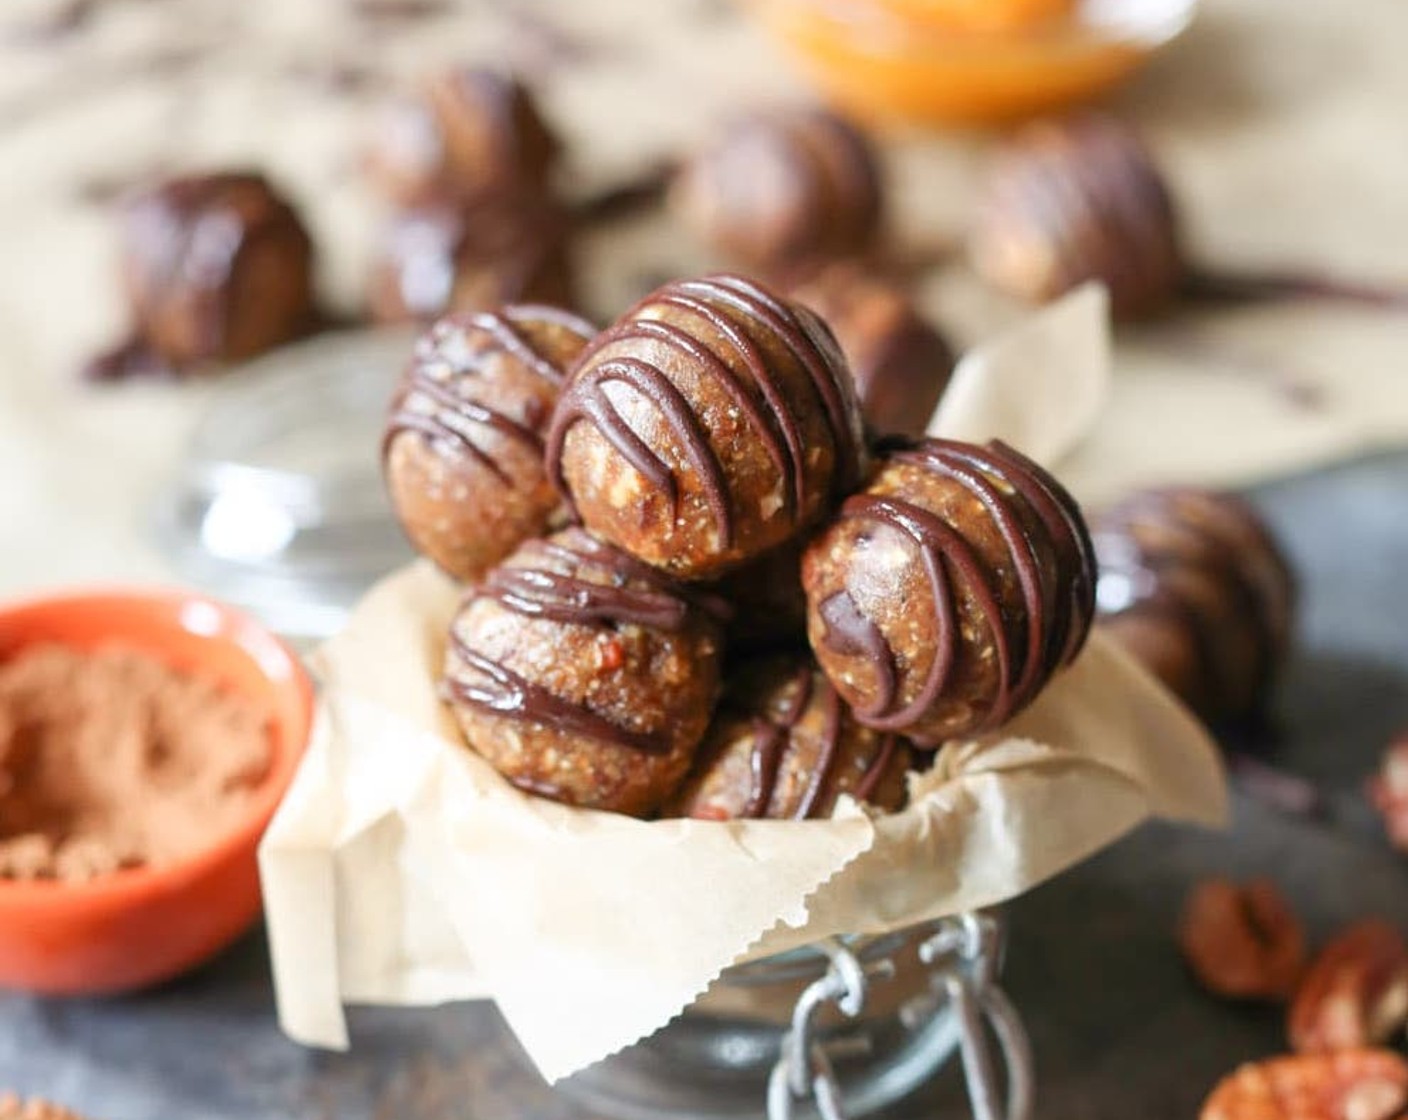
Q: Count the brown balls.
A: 12